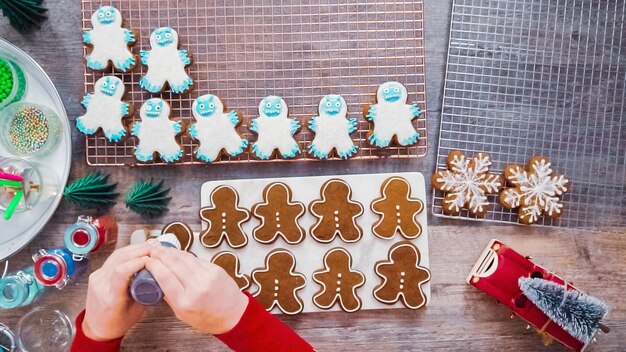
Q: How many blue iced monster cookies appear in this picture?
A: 8